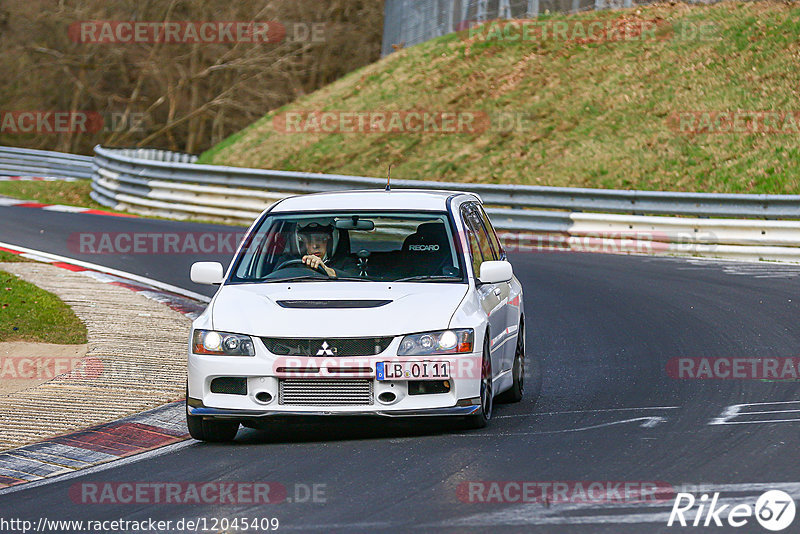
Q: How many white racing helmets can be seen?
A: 1